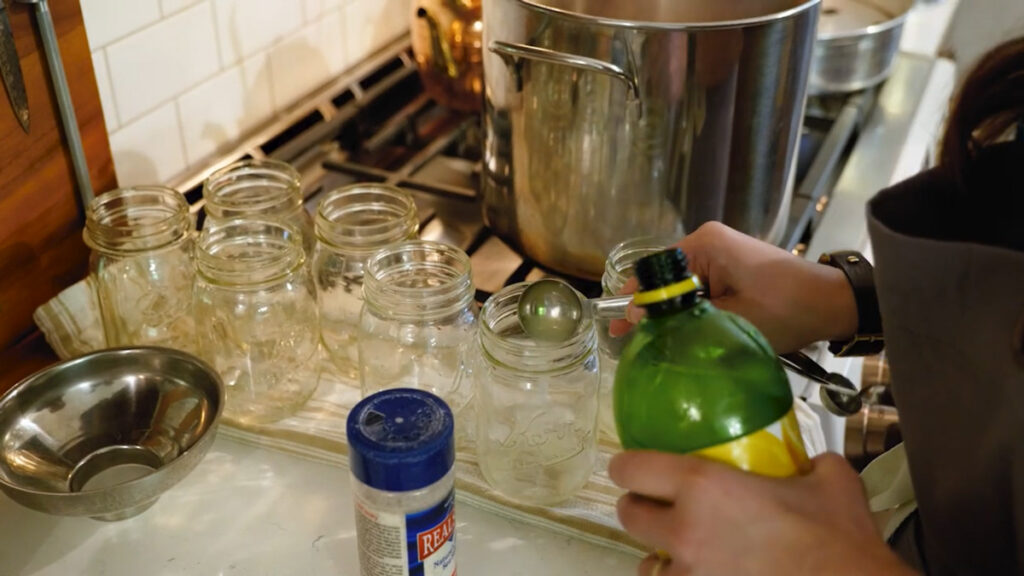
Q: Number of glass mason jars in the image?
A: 7